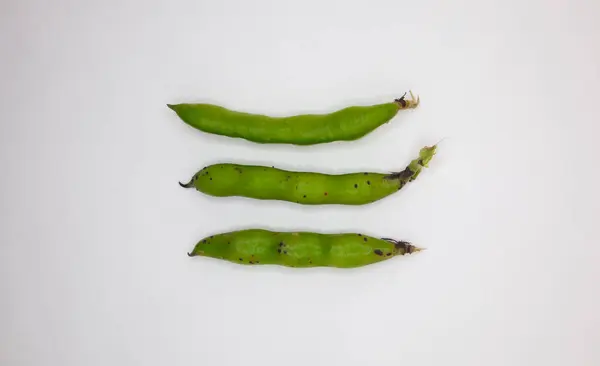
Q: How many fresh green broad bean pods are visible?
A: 3